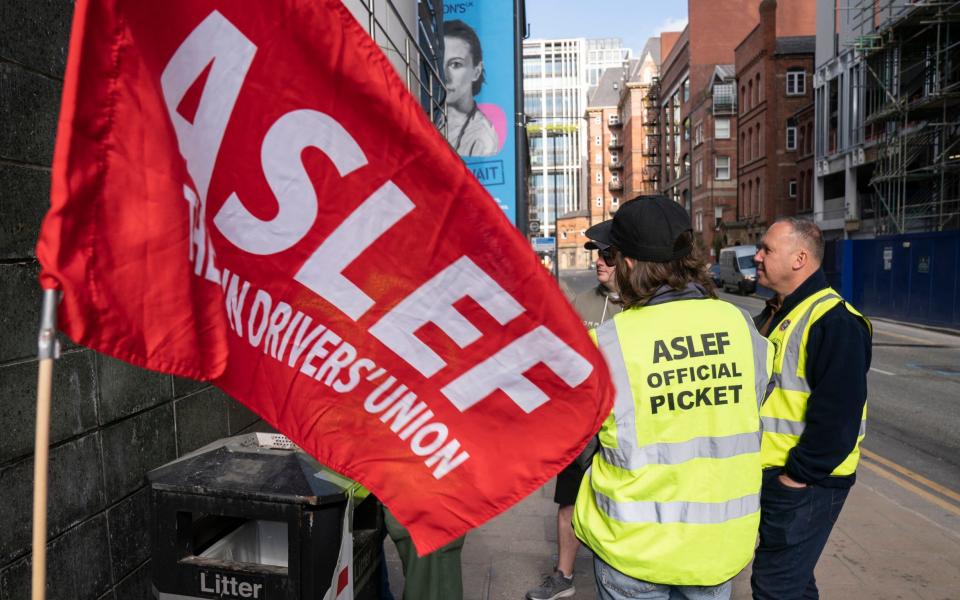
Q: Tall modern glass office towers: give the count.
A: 1